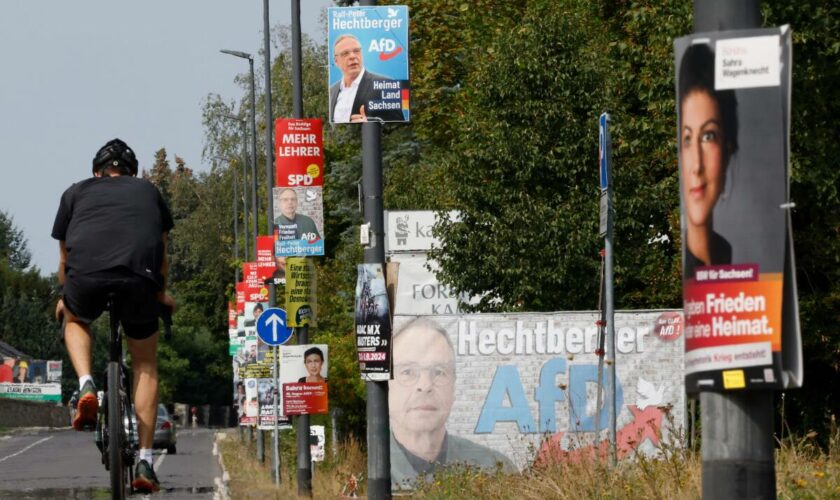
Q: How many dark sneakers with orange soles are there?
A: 2